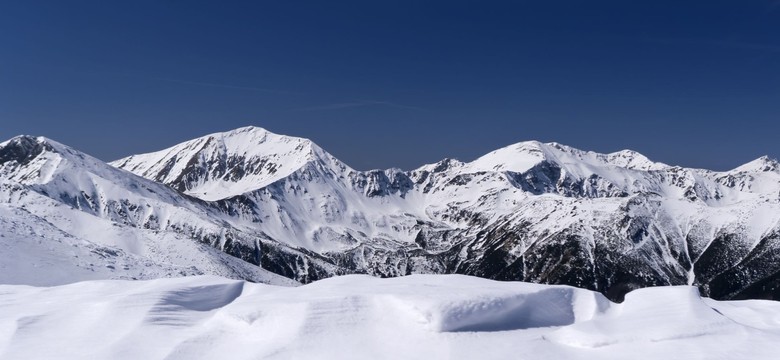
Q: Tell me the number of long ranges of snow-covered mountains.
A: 1